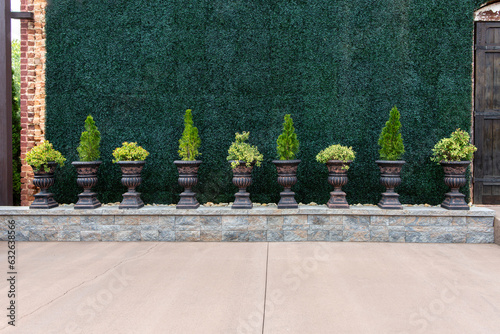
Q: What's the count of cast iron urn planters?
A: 9